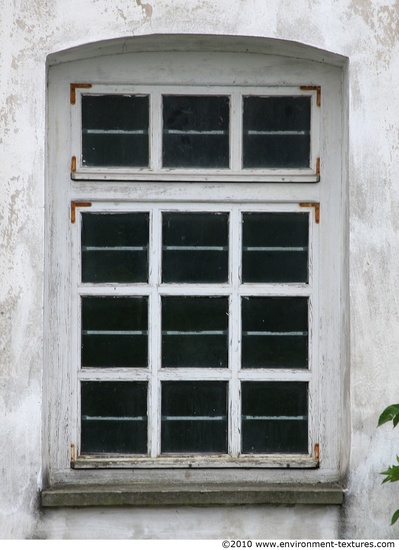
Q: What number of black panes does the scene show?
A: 12